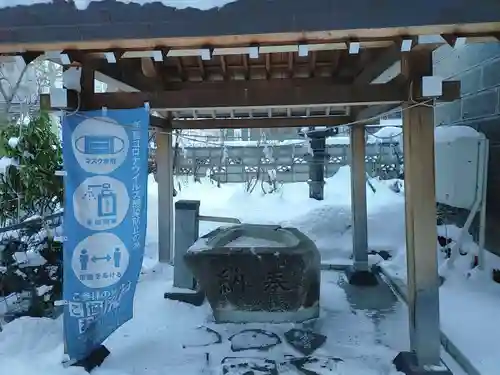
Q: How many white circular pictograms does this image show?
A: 3